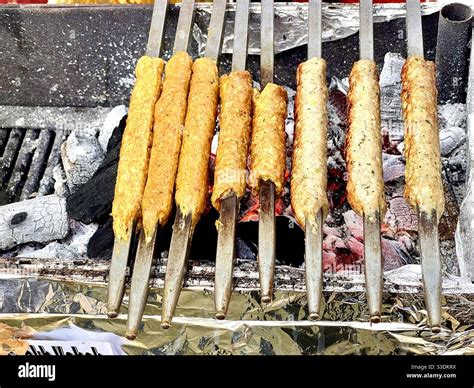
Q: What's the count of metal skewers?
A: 8